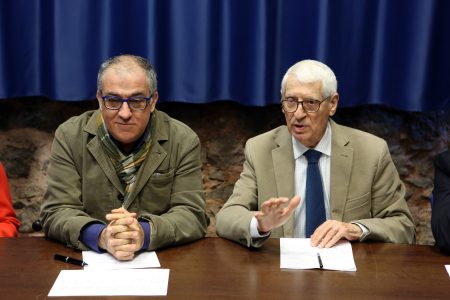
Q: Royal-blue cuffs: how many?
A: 2